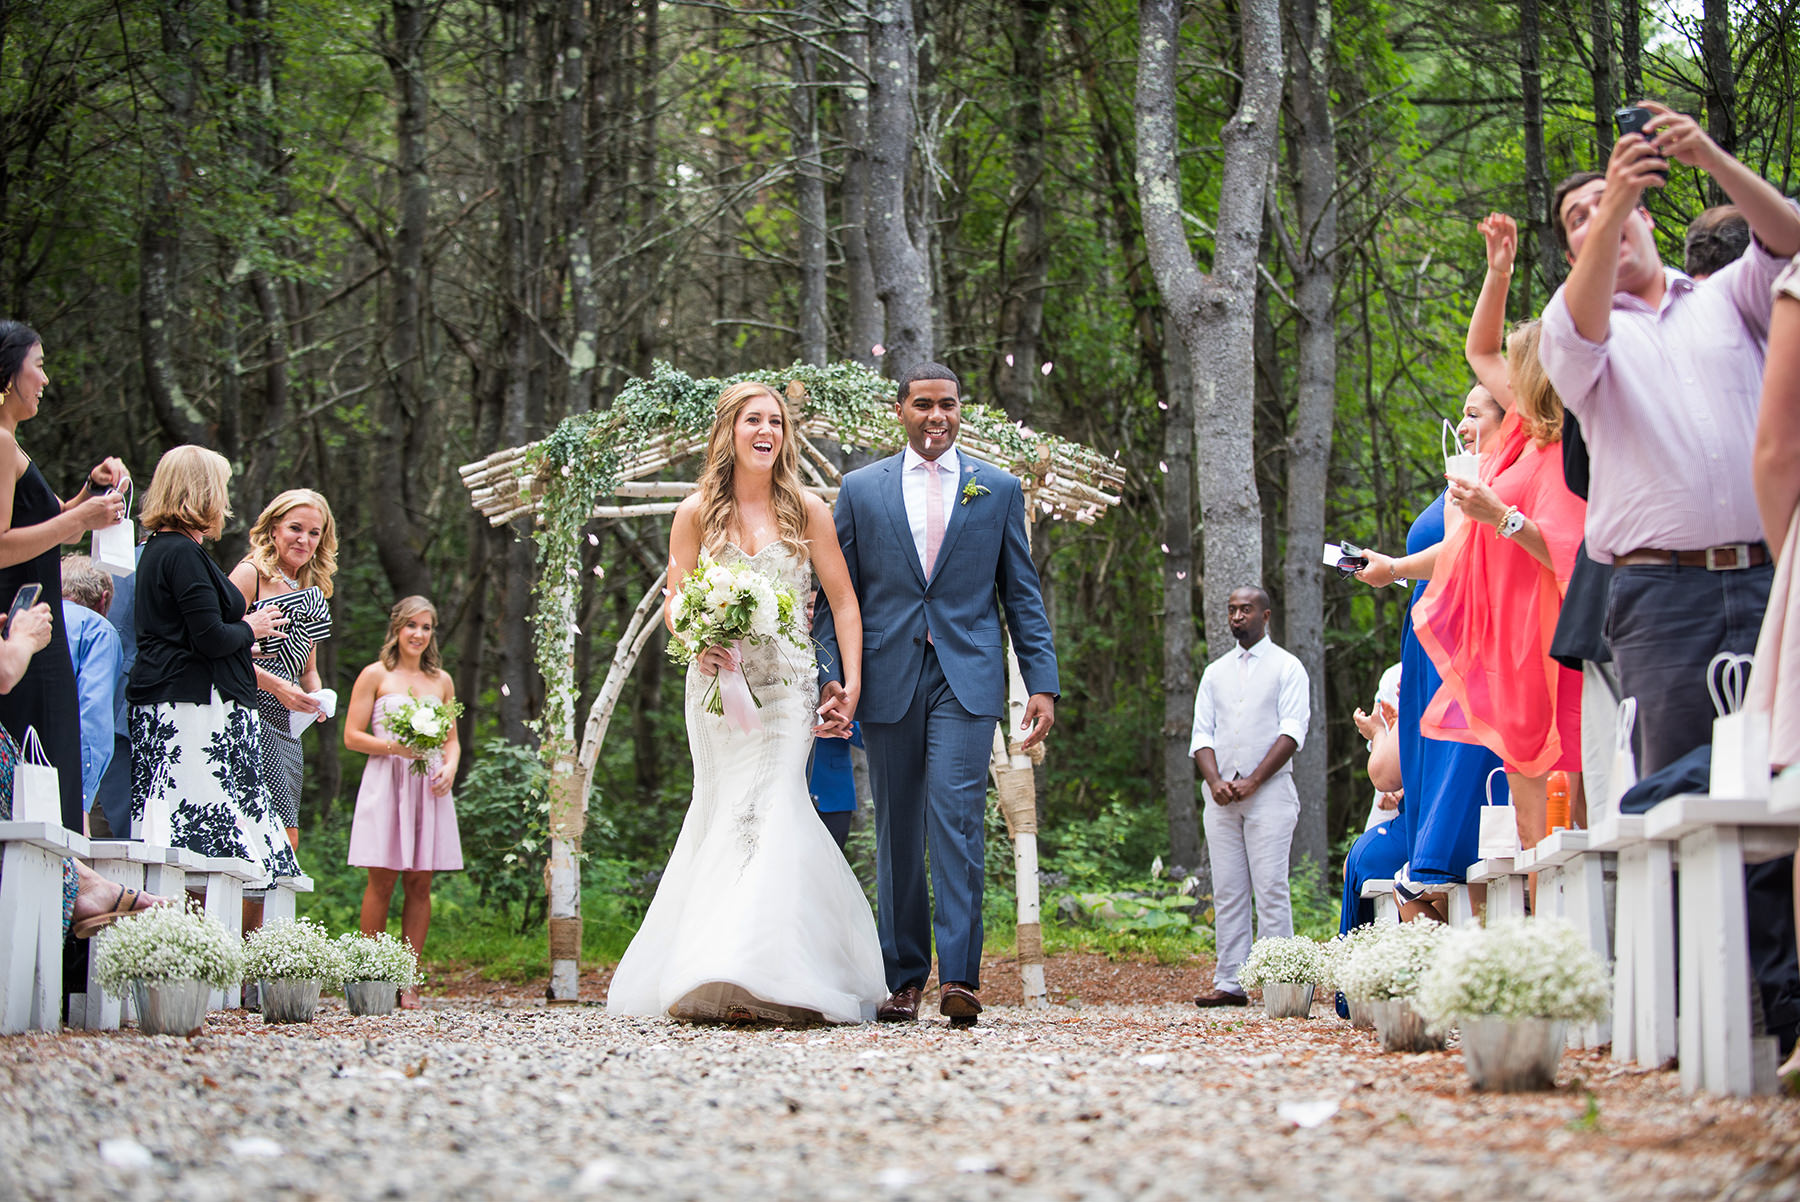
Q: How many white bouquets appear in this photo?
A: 2